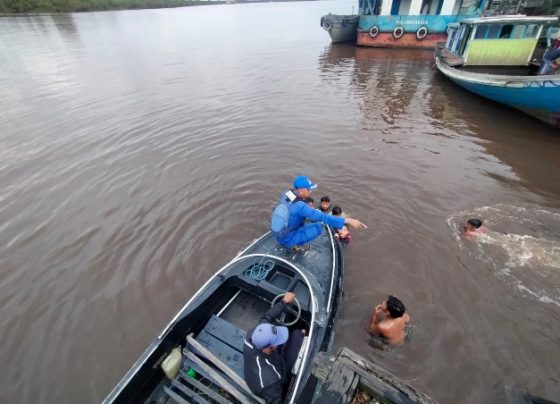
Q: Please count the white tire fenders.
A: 4